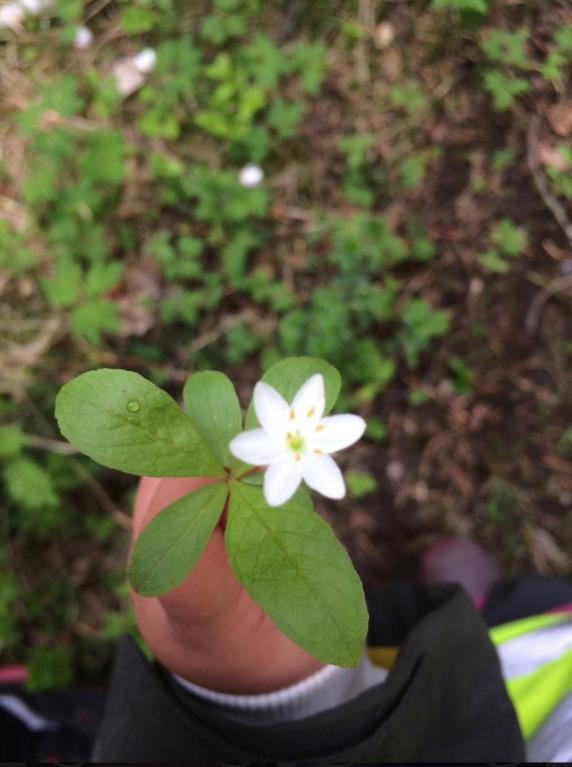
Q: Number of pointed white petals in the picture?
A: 6